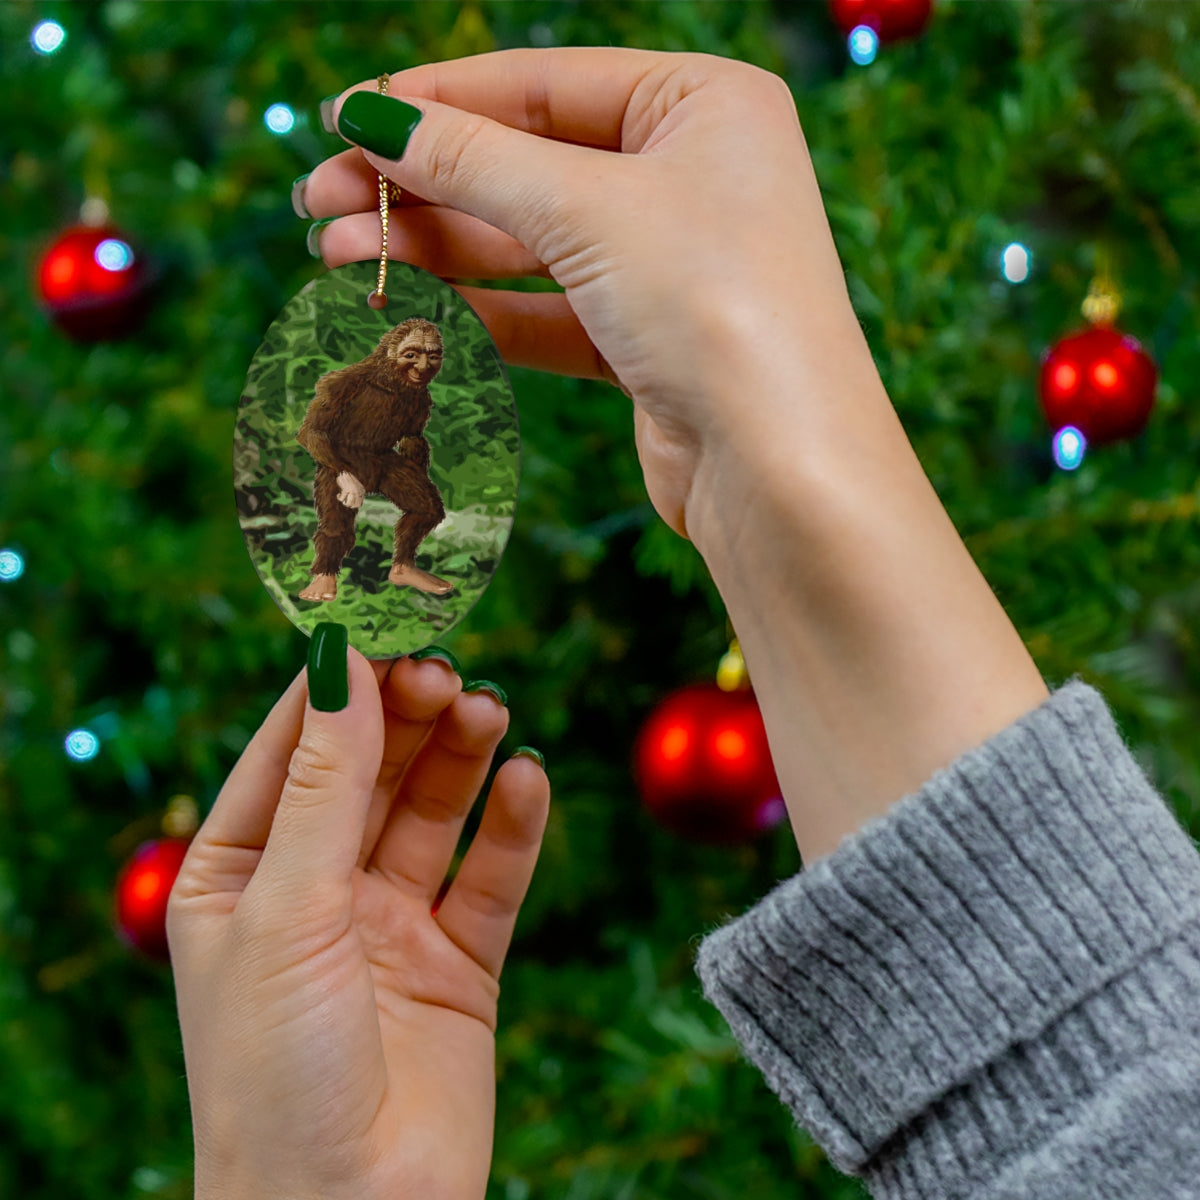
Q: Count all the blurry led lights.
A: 8